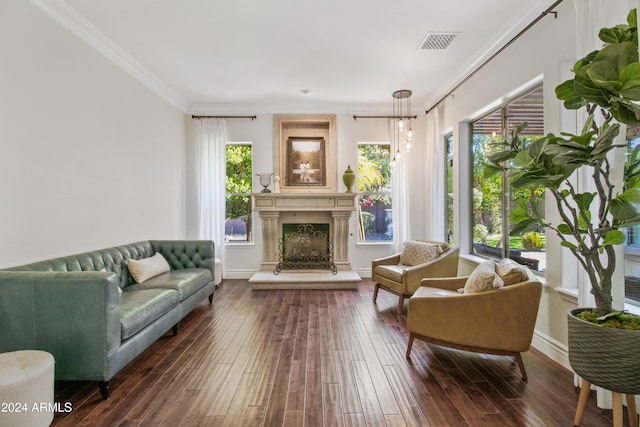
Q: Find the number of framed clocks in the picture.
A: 0